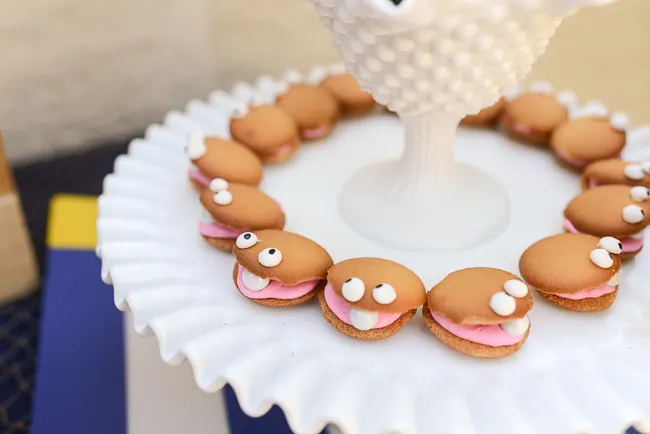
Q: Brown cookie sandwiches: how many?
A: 14